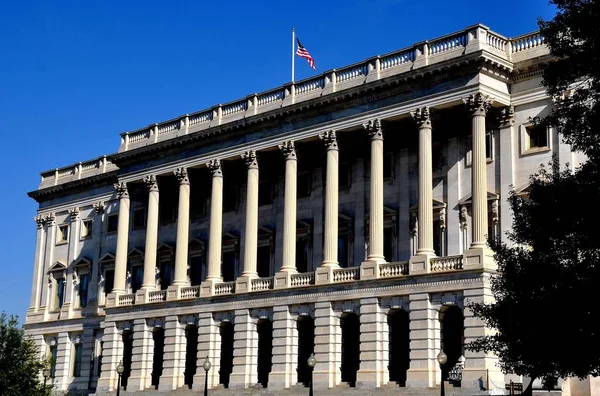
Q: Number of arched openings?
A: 9